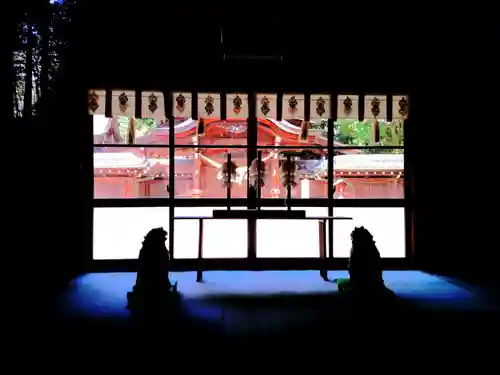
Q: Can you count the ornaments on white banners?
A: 12